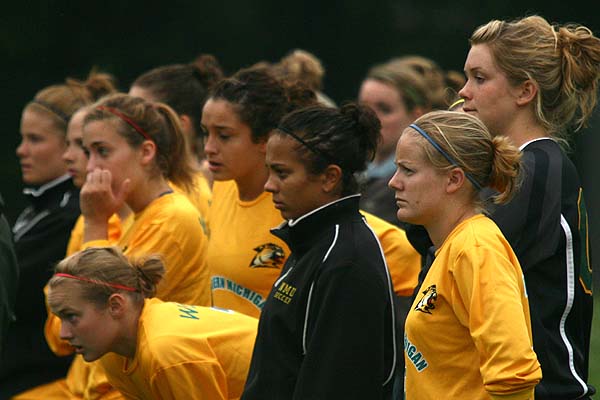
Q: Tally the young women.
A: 11